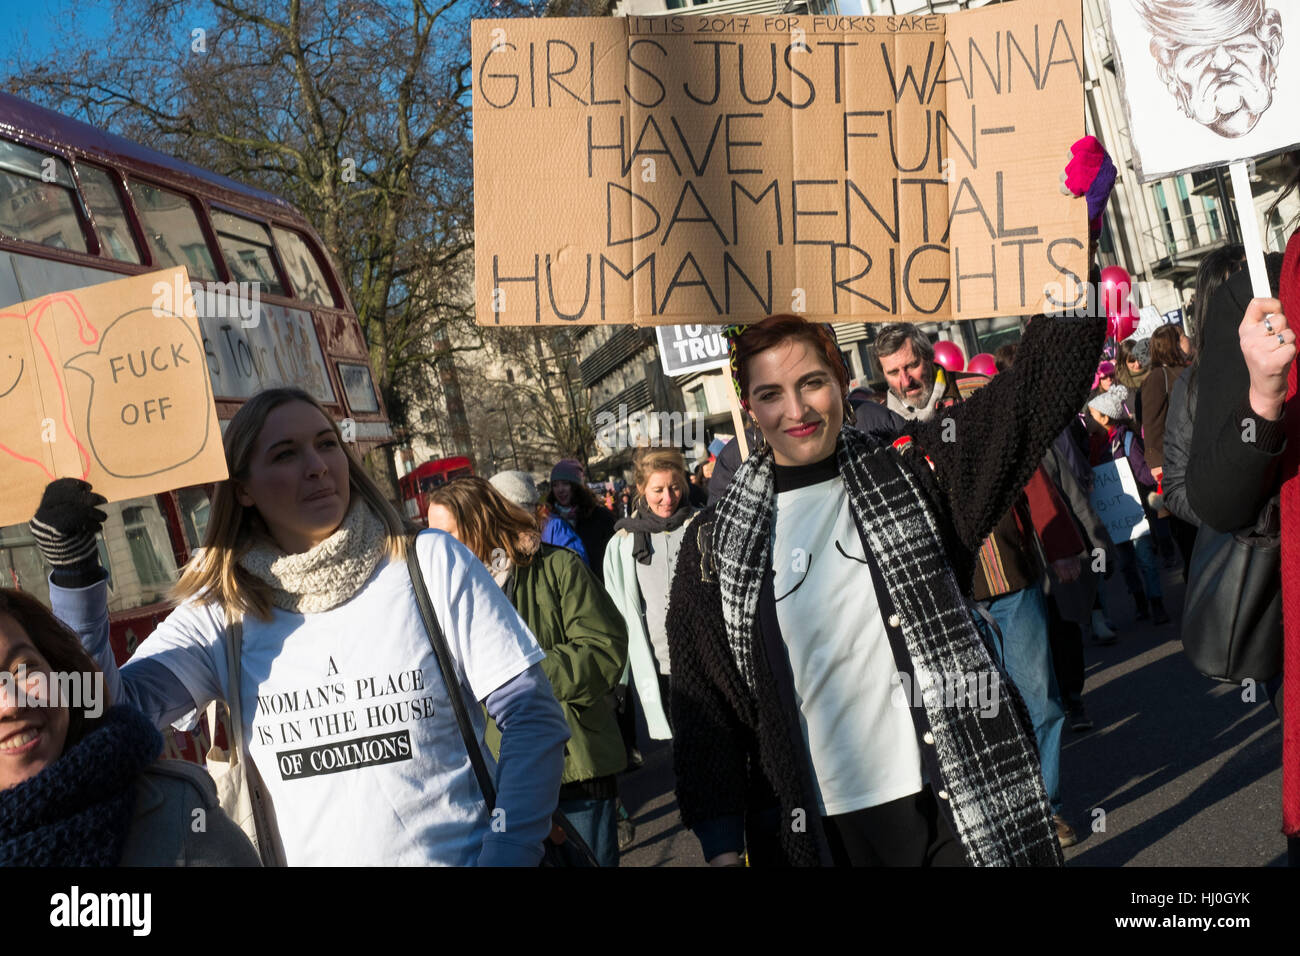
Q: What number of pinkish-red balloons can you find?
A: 4